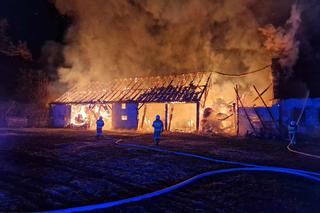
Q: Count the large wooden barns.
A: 1